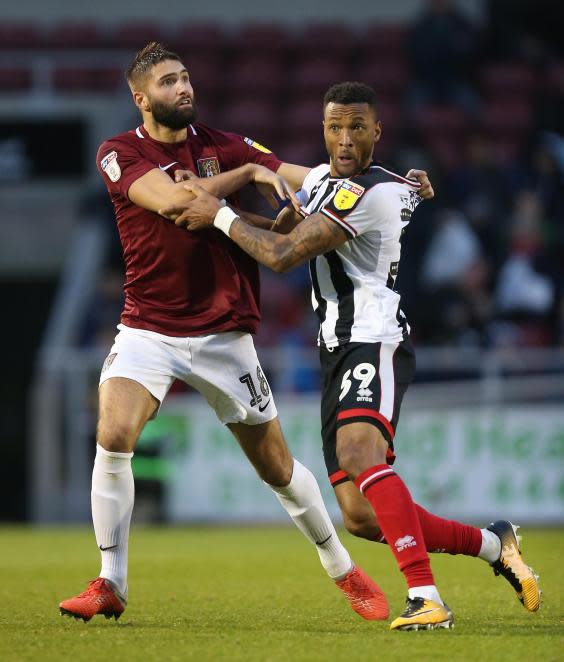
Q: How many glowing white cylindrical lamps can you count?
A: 0